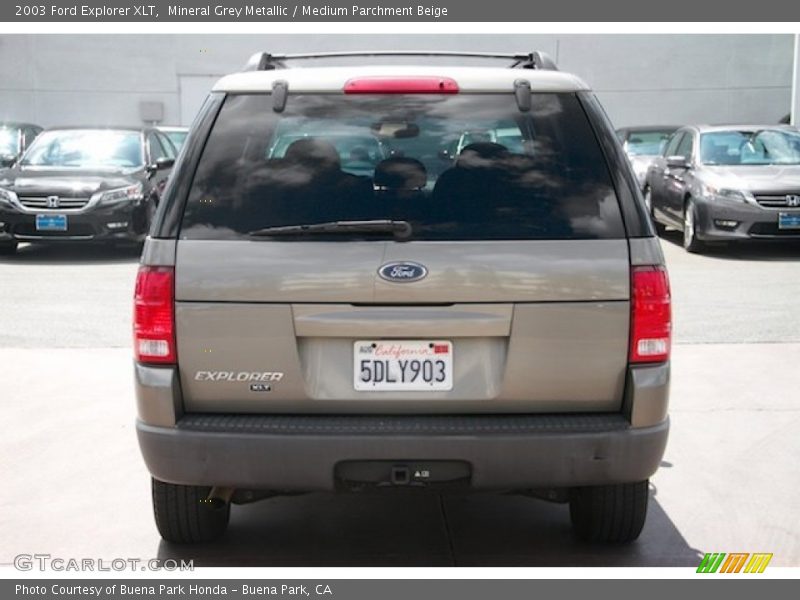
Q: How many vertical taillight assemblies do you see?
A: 2